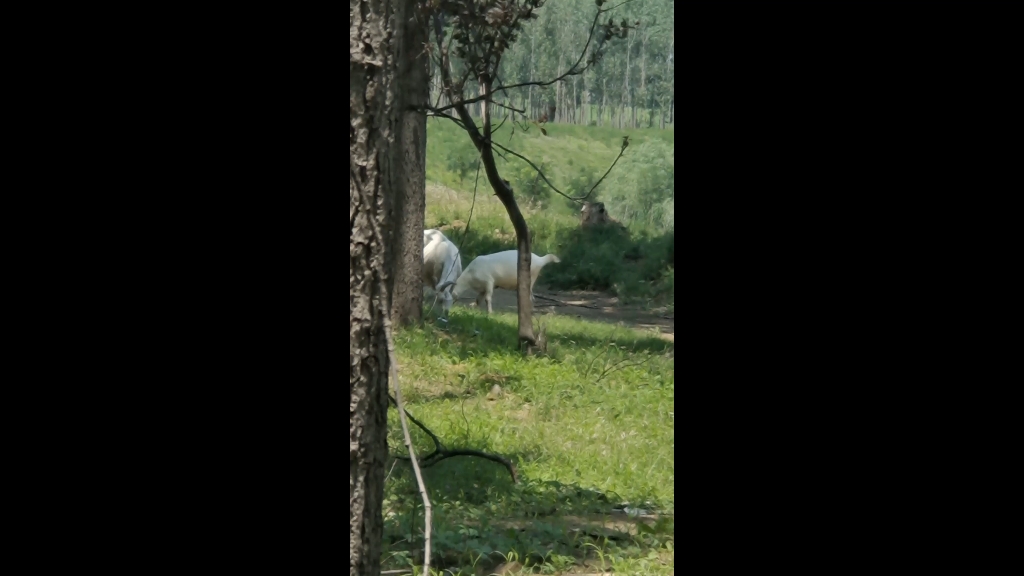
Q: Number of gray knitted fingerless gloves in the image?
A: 0